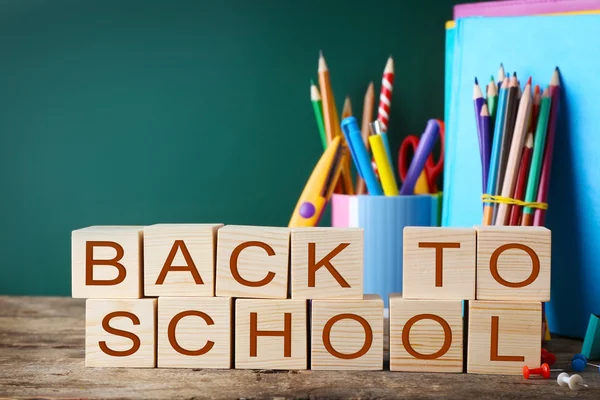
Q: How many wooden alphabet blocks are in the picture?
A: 12